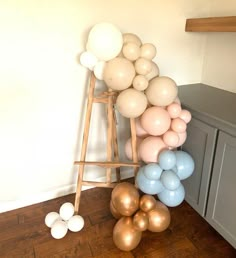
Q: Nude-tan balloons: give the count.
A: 9